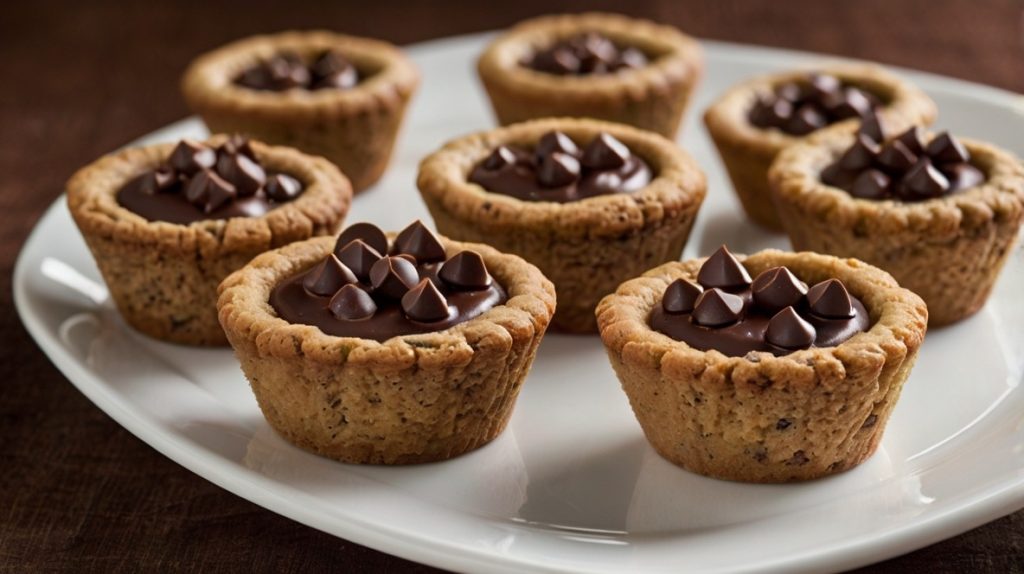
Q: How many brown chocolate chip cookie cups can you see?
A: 8